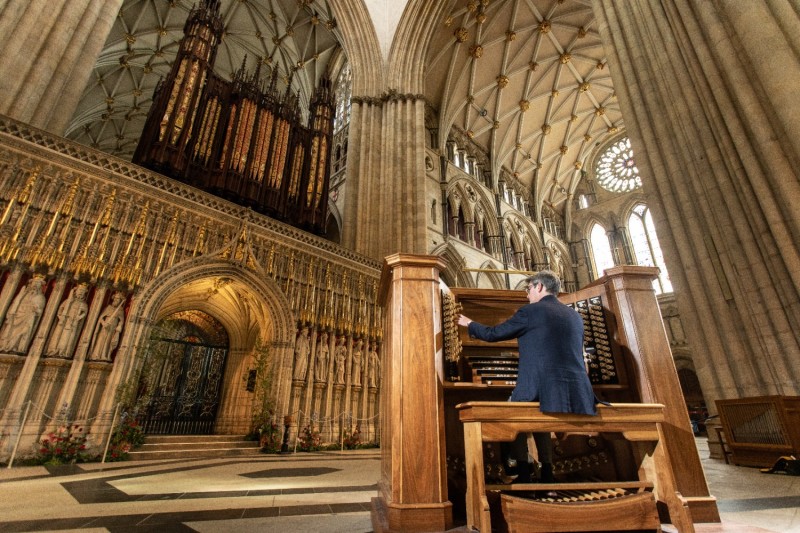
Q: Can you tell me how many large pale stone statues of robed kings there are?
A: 8